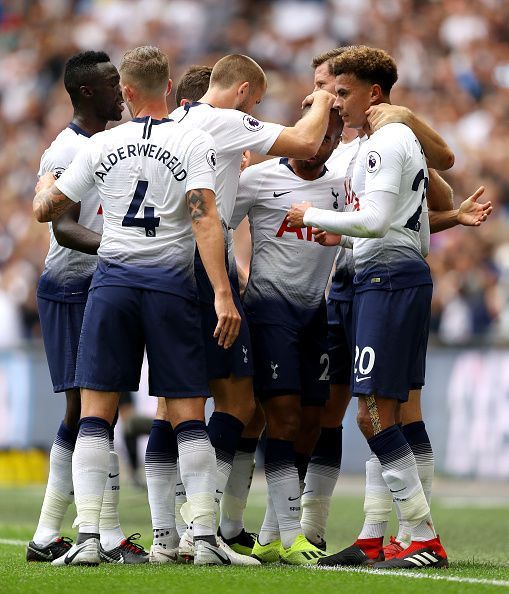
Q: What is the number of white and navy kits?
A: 7